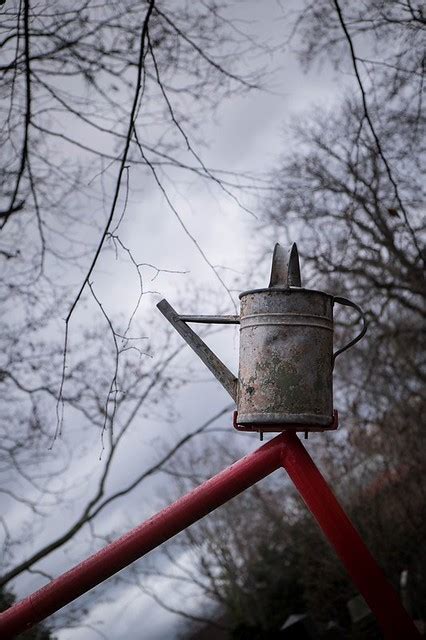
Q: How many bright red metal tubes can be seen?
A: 2